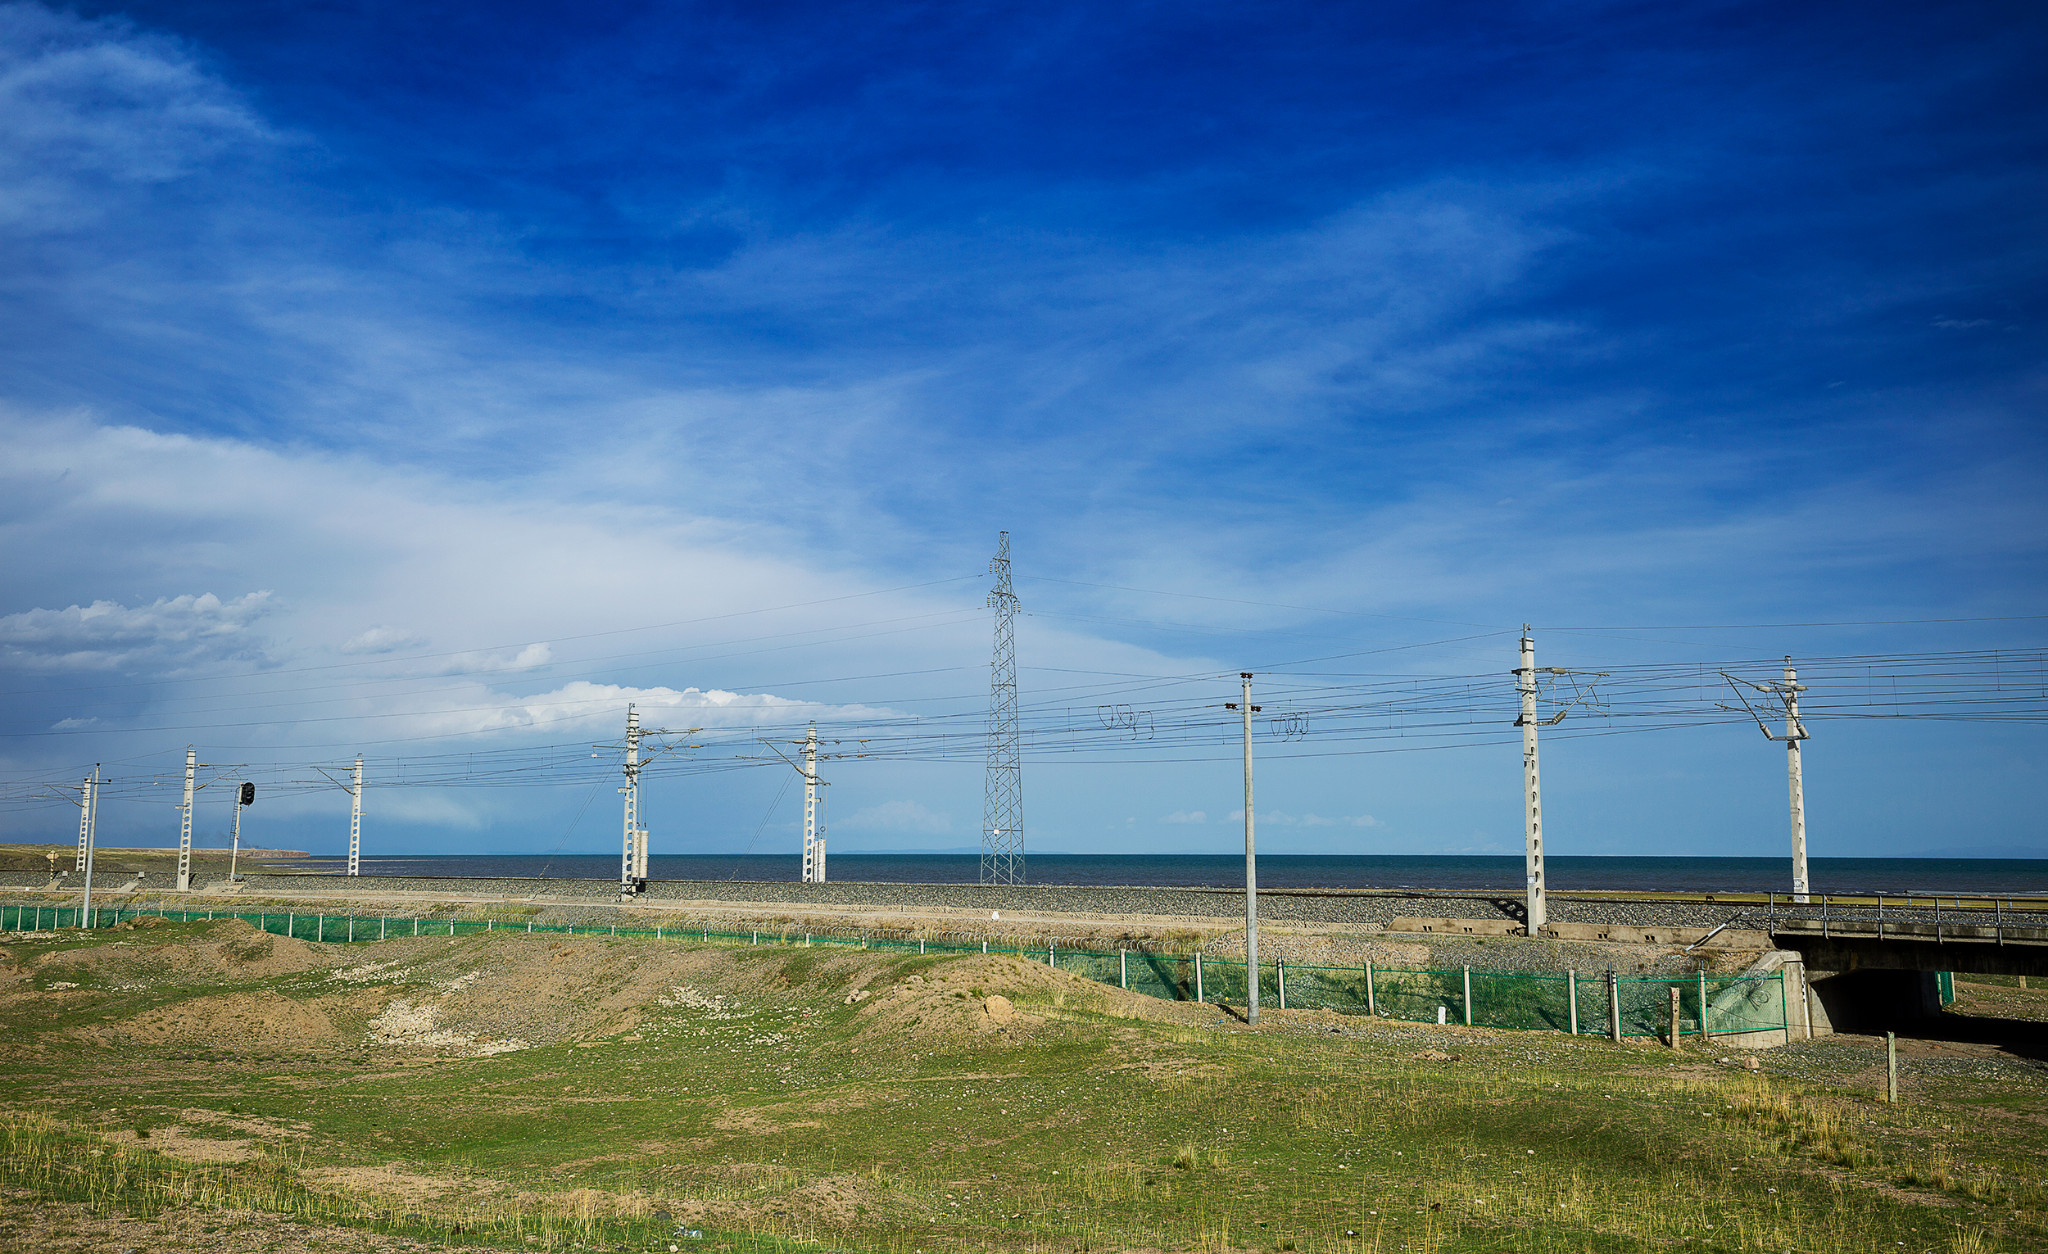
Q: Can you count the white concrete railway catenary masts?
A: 7